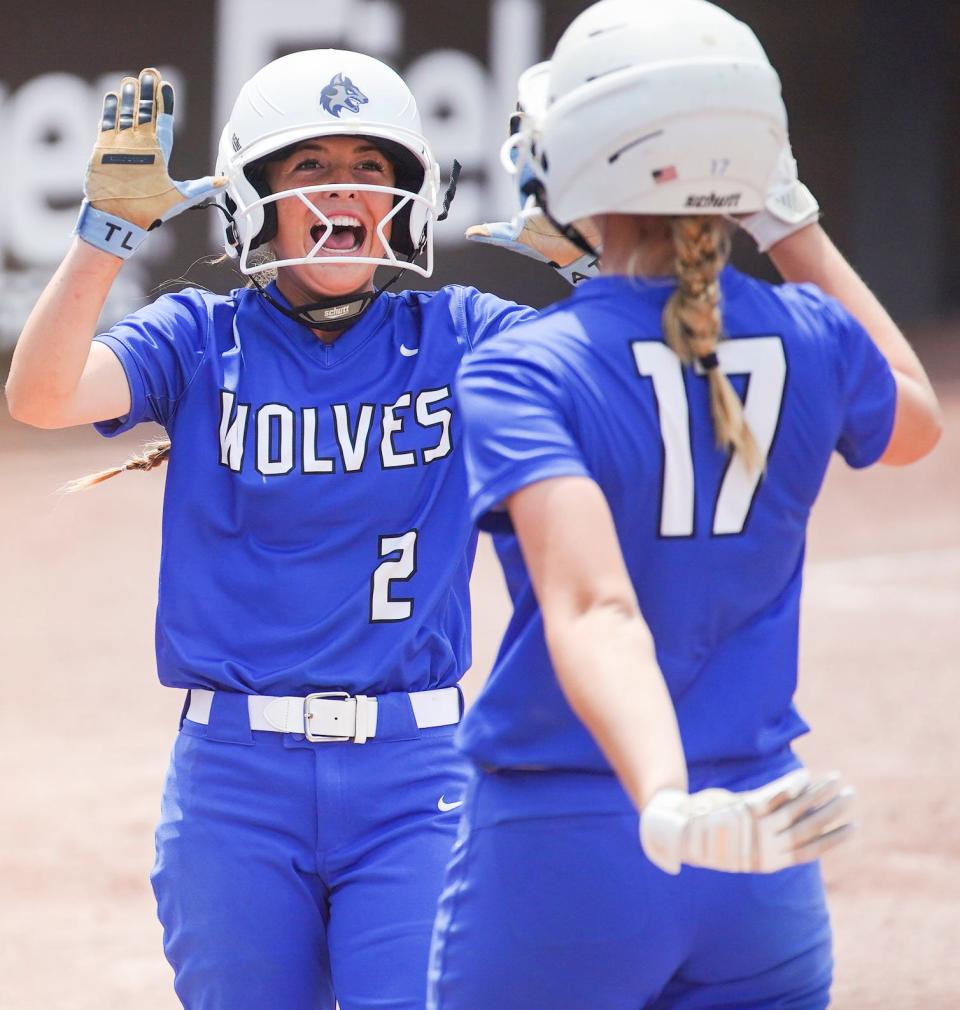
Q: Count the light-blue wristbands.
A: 2